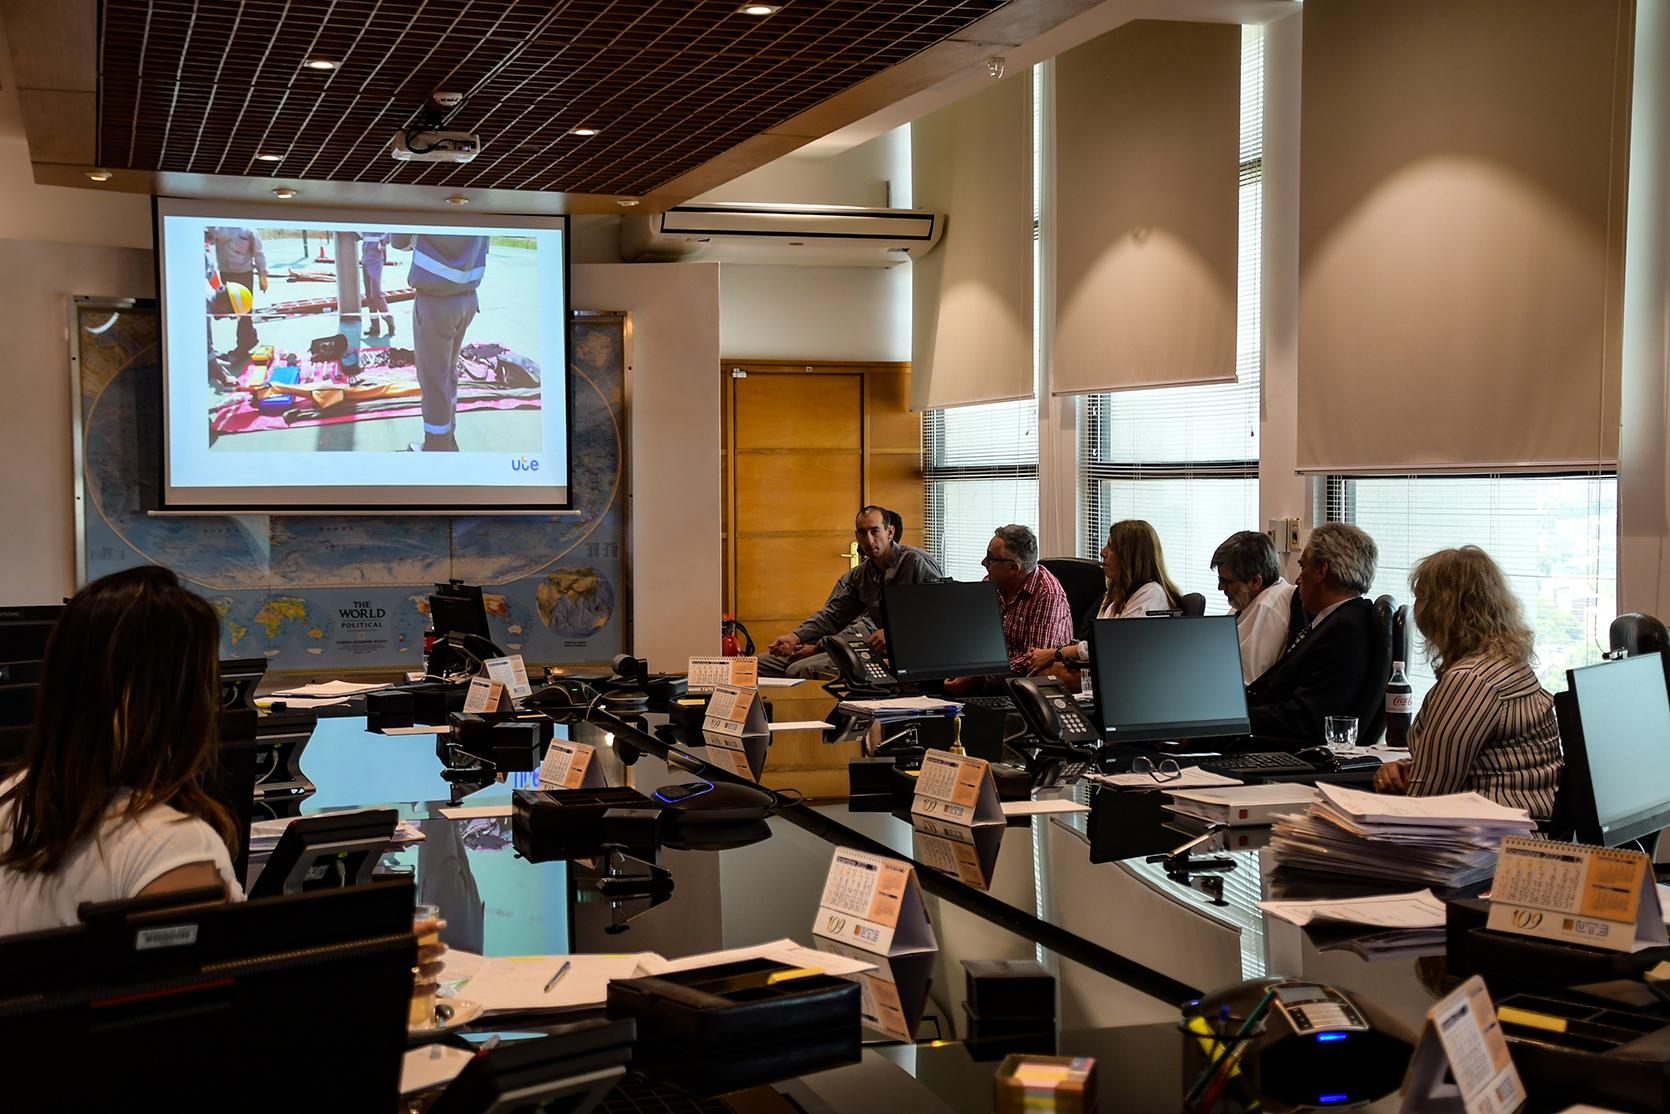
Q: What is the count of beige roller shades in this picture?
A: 3